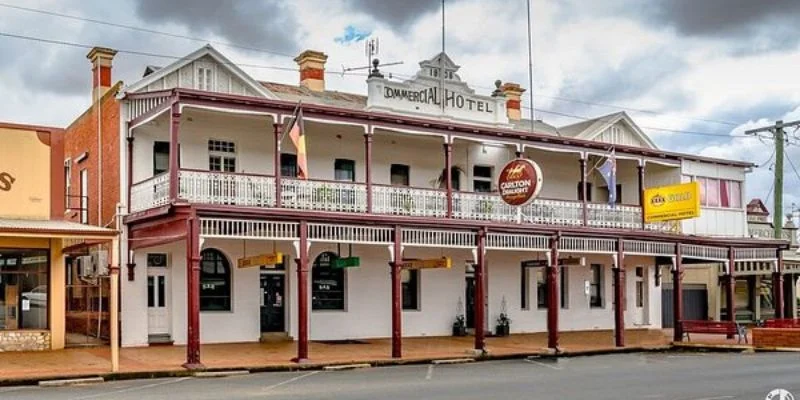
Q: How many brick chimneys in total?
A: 3